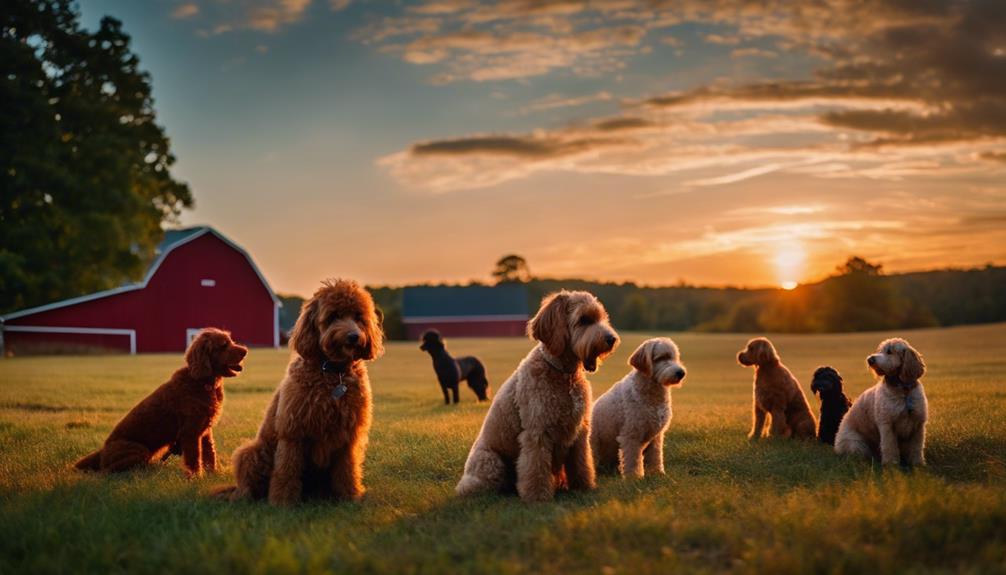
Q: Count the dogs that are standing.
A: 1